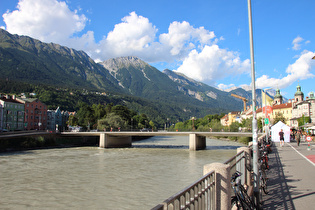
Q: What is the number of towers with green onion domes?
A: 2